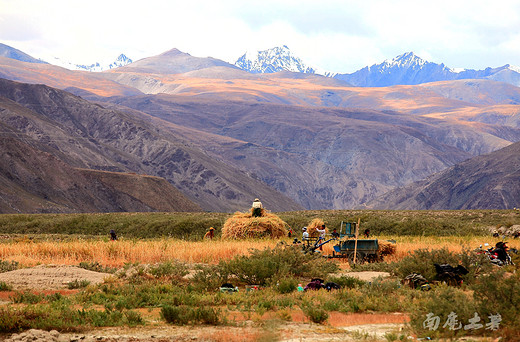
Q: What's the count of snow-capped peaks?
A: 3